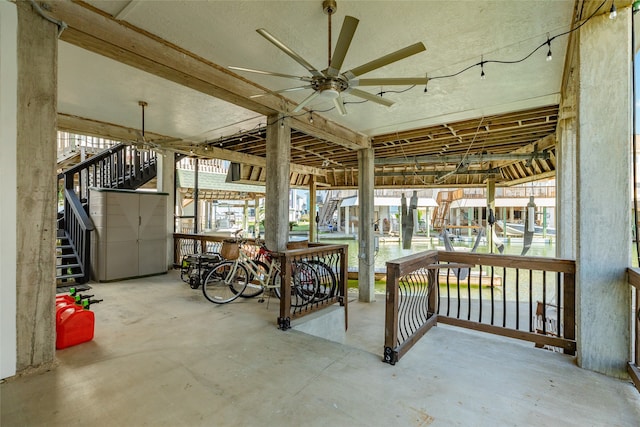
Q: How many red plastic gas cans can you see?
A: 3